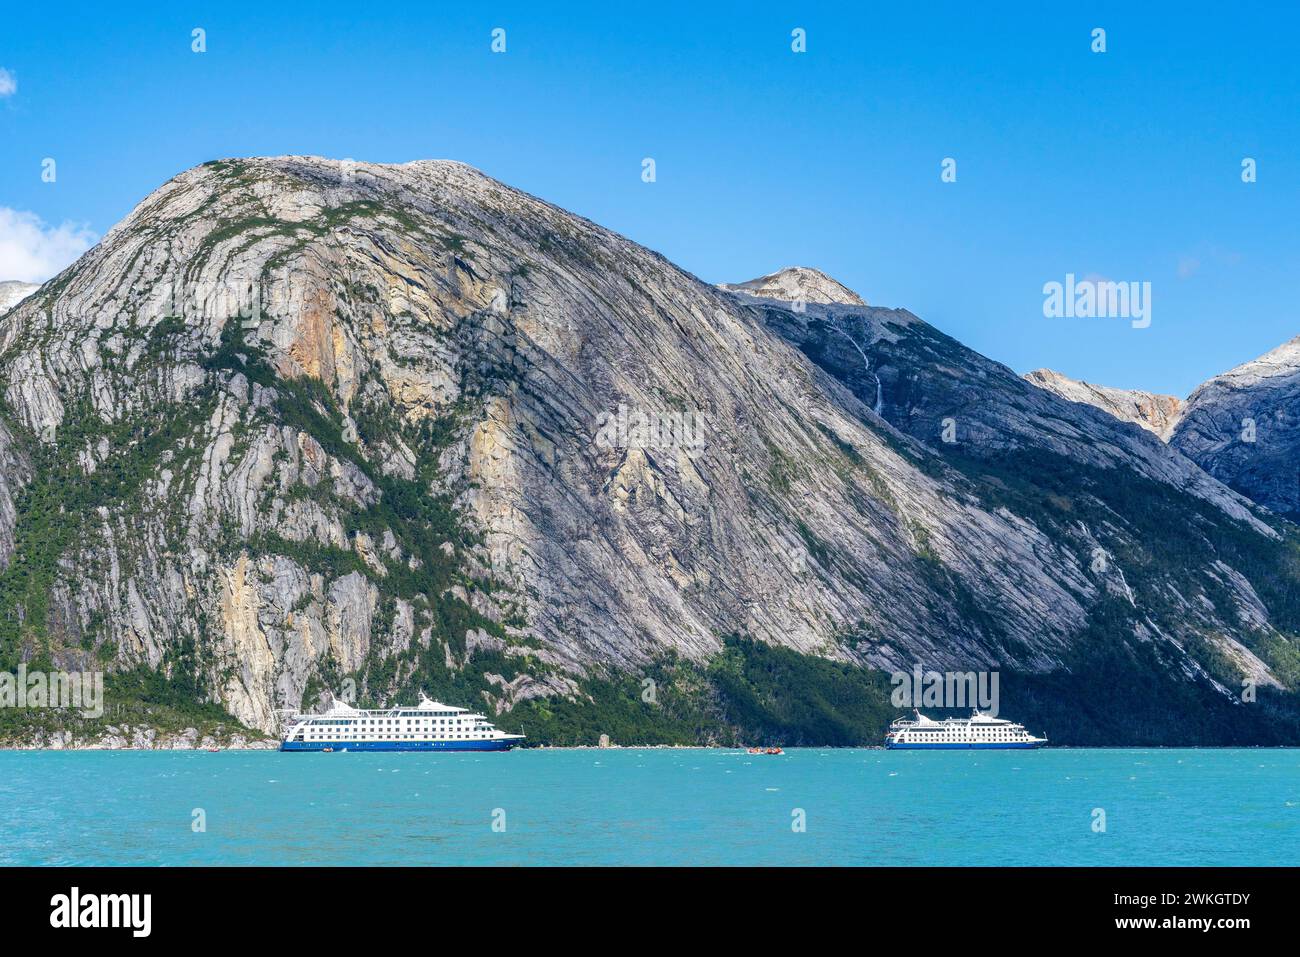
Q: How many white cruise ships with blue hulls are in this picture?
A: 2